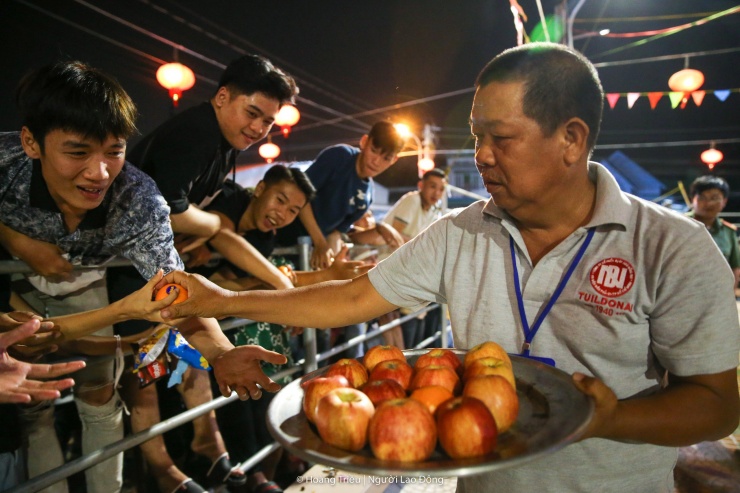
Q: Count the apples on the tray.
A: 13